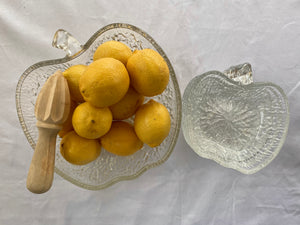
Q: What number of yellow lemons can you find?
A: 10